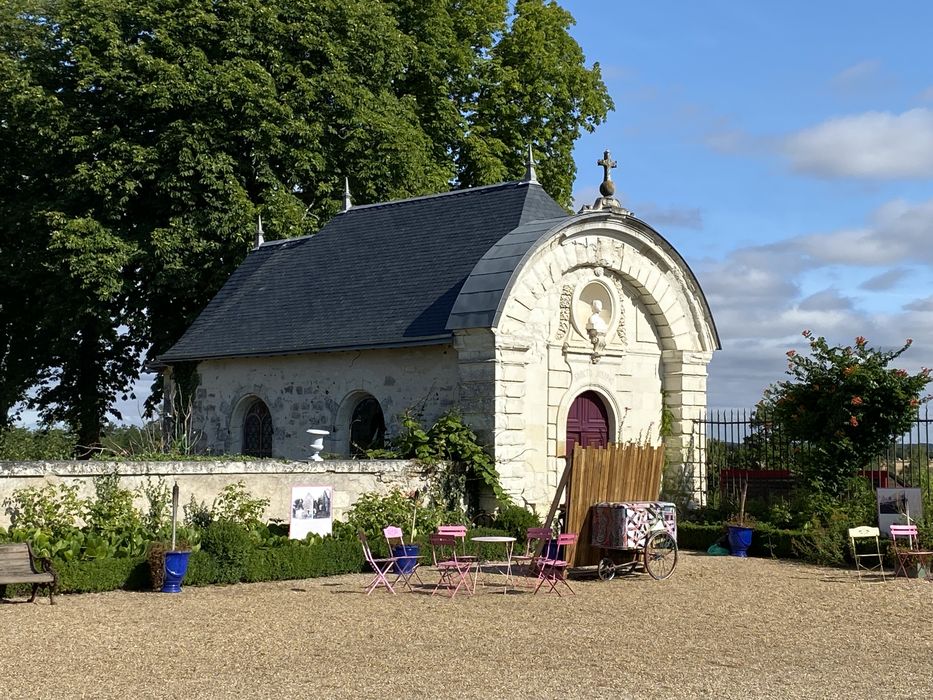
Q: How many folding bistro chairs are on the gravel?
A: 8